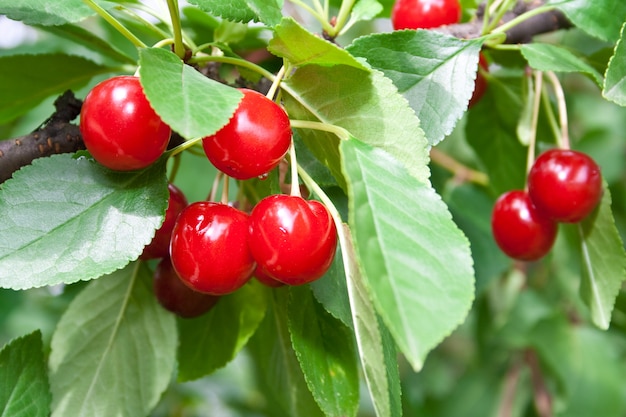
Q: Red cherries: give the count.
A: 11